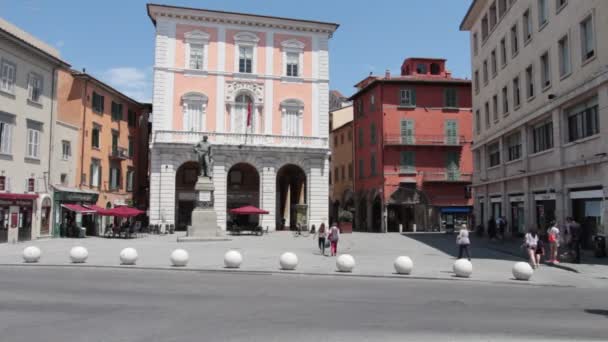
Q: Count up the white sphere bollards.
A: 10